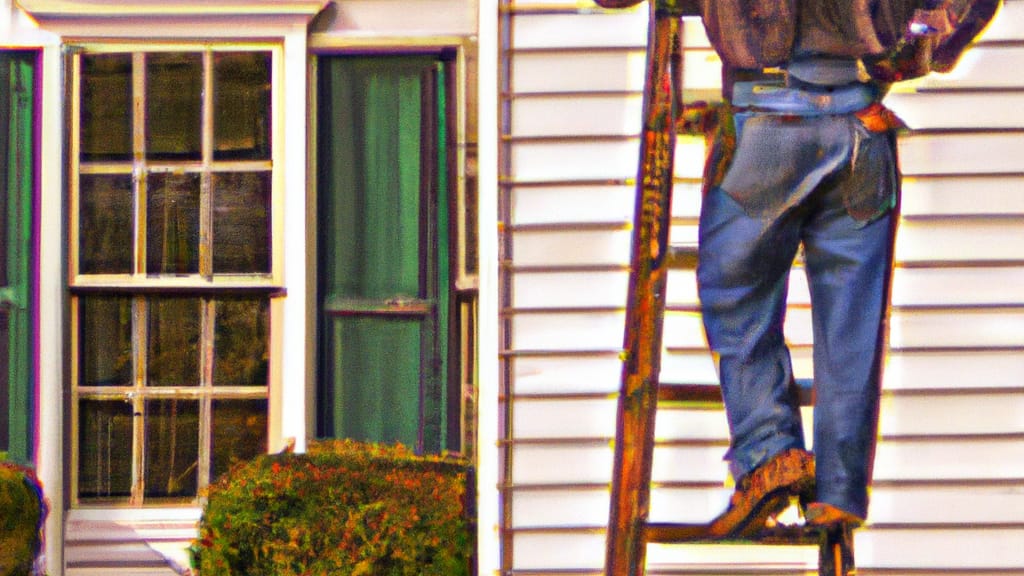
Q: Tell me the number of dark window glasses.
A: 12